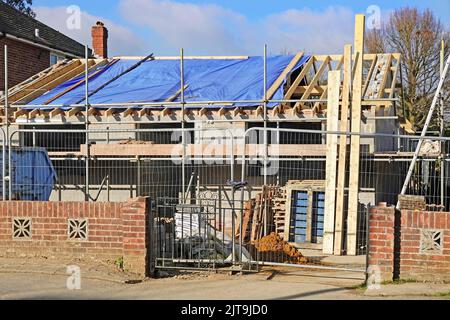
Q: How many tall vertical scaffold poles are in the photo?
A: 5